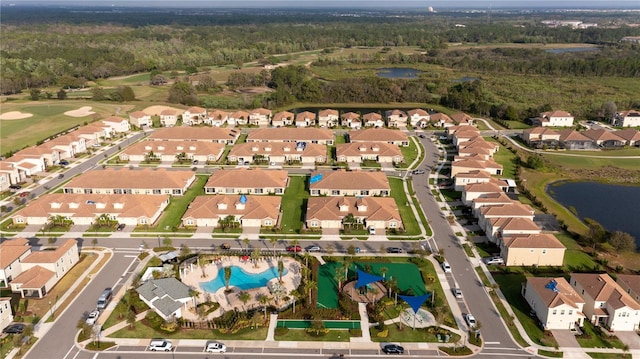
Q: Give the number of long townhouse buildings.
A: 12